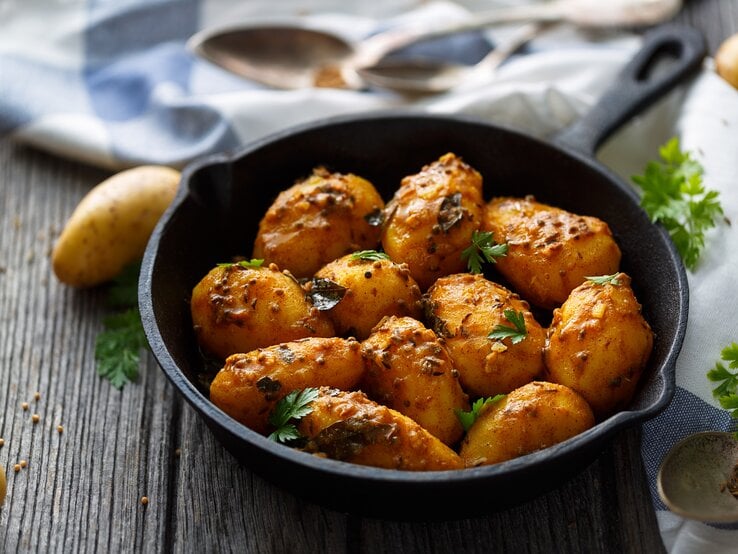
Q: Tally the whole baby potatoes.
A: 12